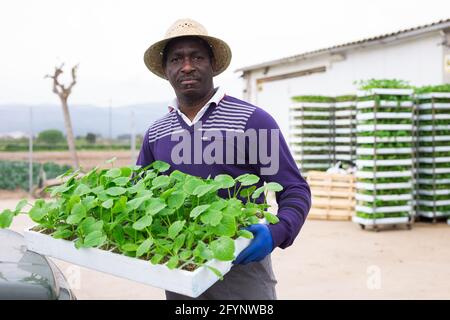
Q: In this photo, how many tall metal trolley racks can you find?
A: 4